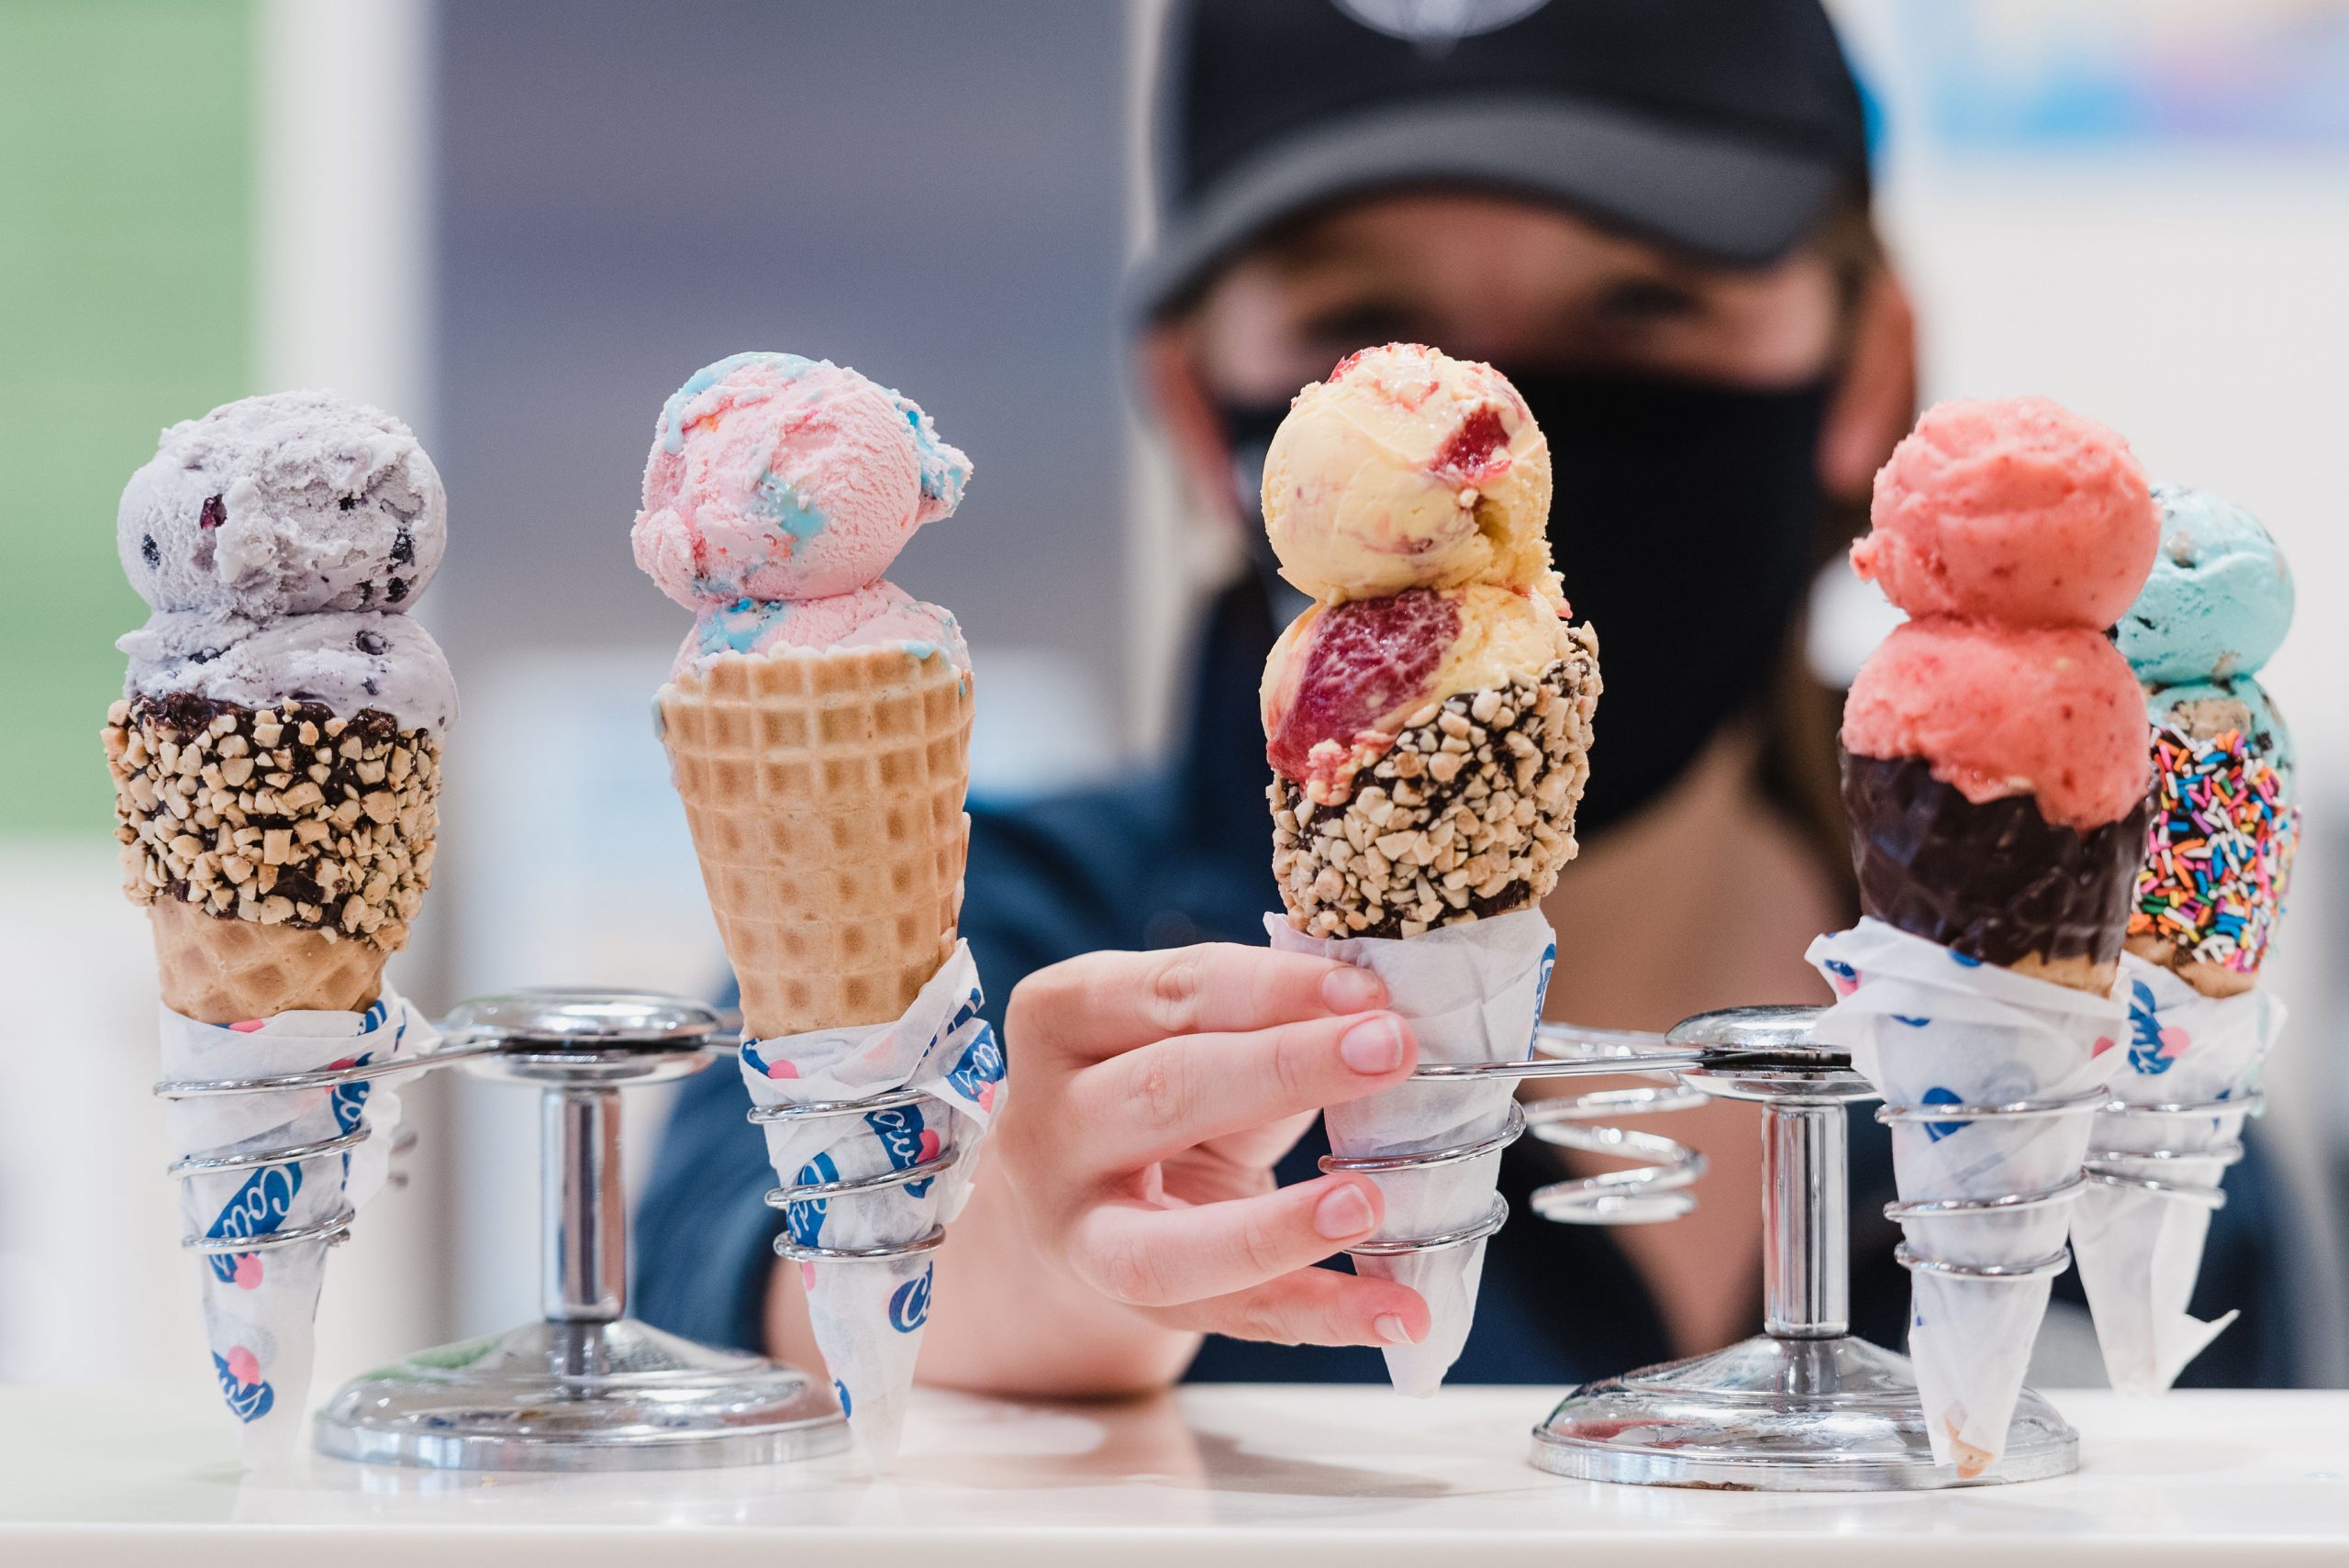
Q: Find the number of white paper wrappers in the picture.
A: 5